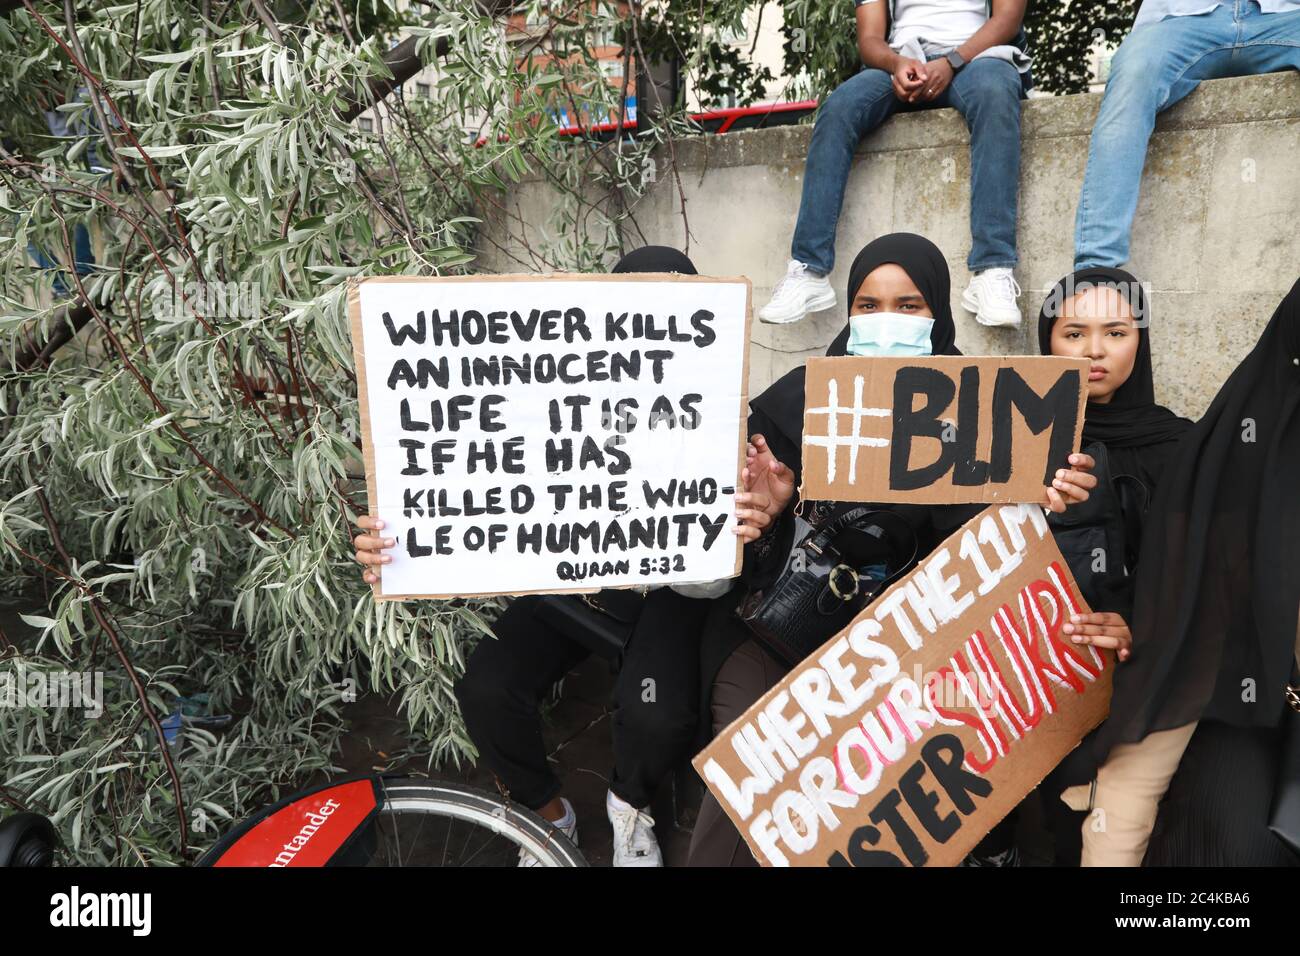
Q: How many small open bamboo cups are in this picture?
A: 0